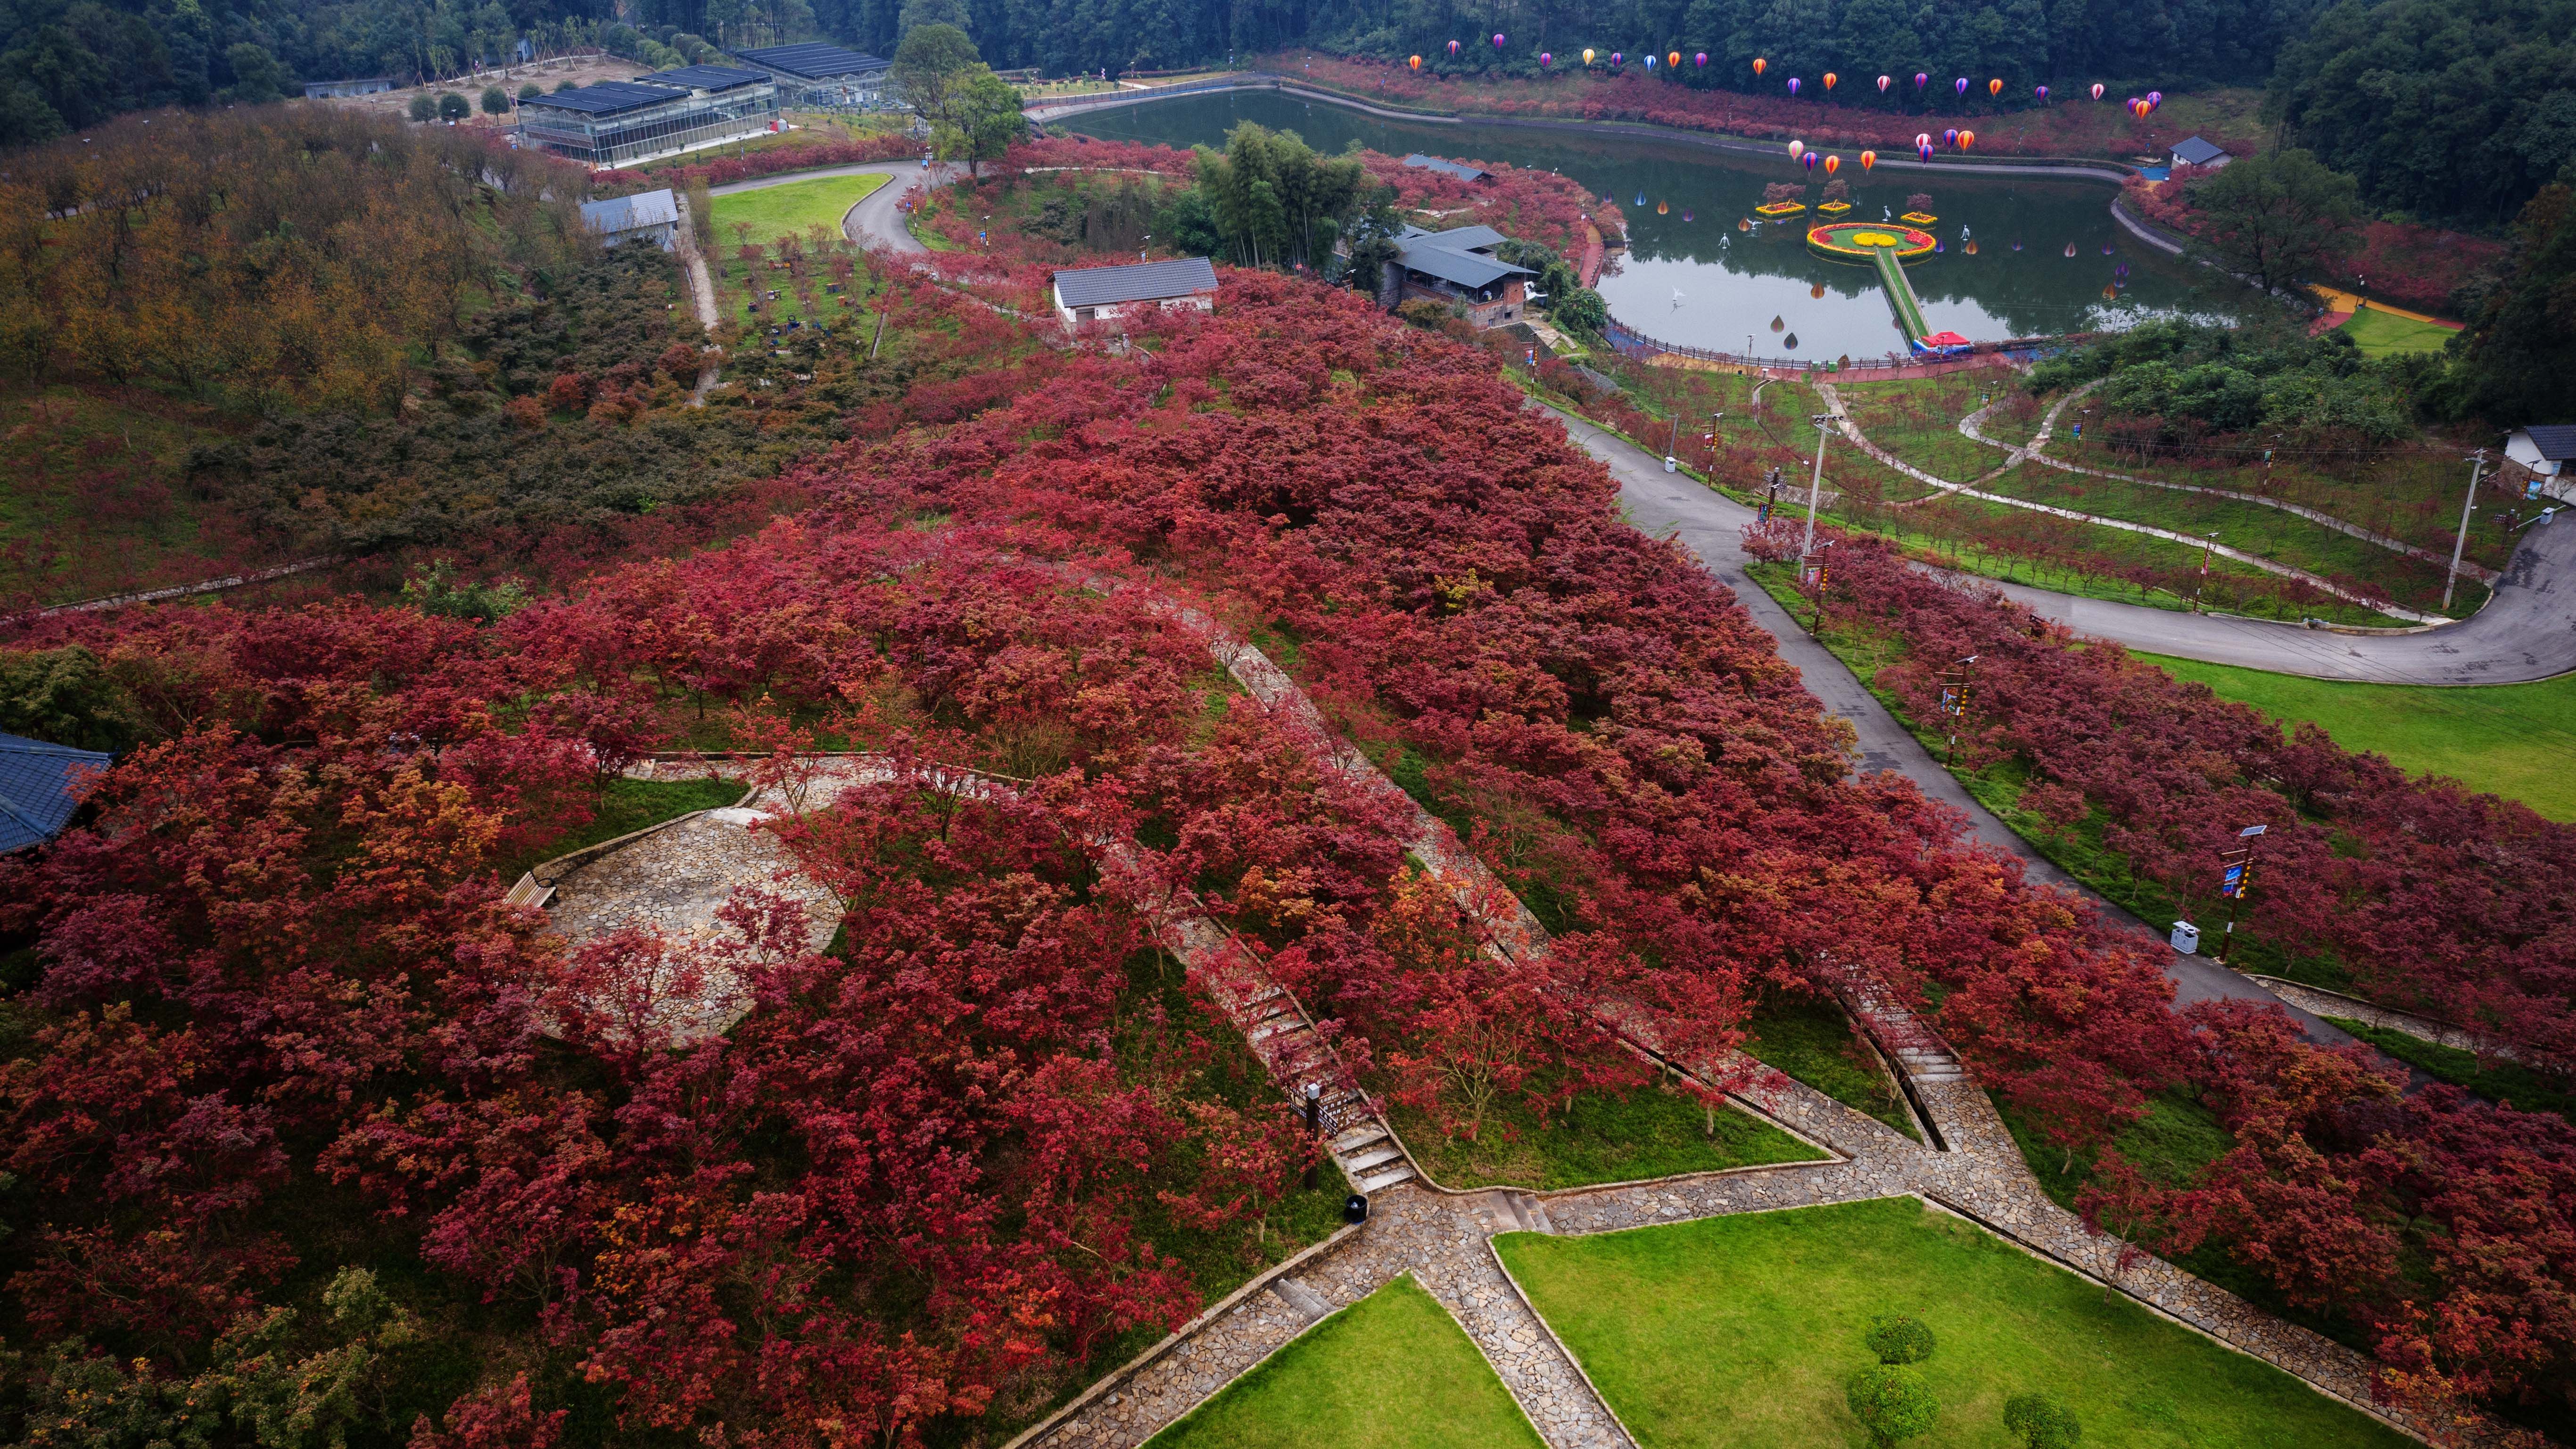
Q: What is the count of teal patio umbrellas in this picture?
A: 0